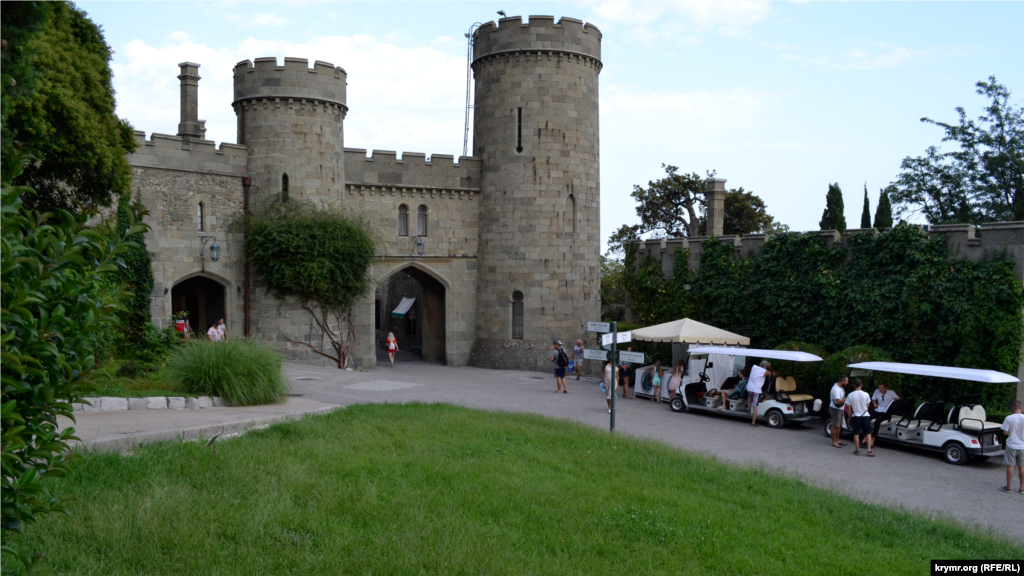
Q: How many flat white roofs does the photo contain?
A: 2